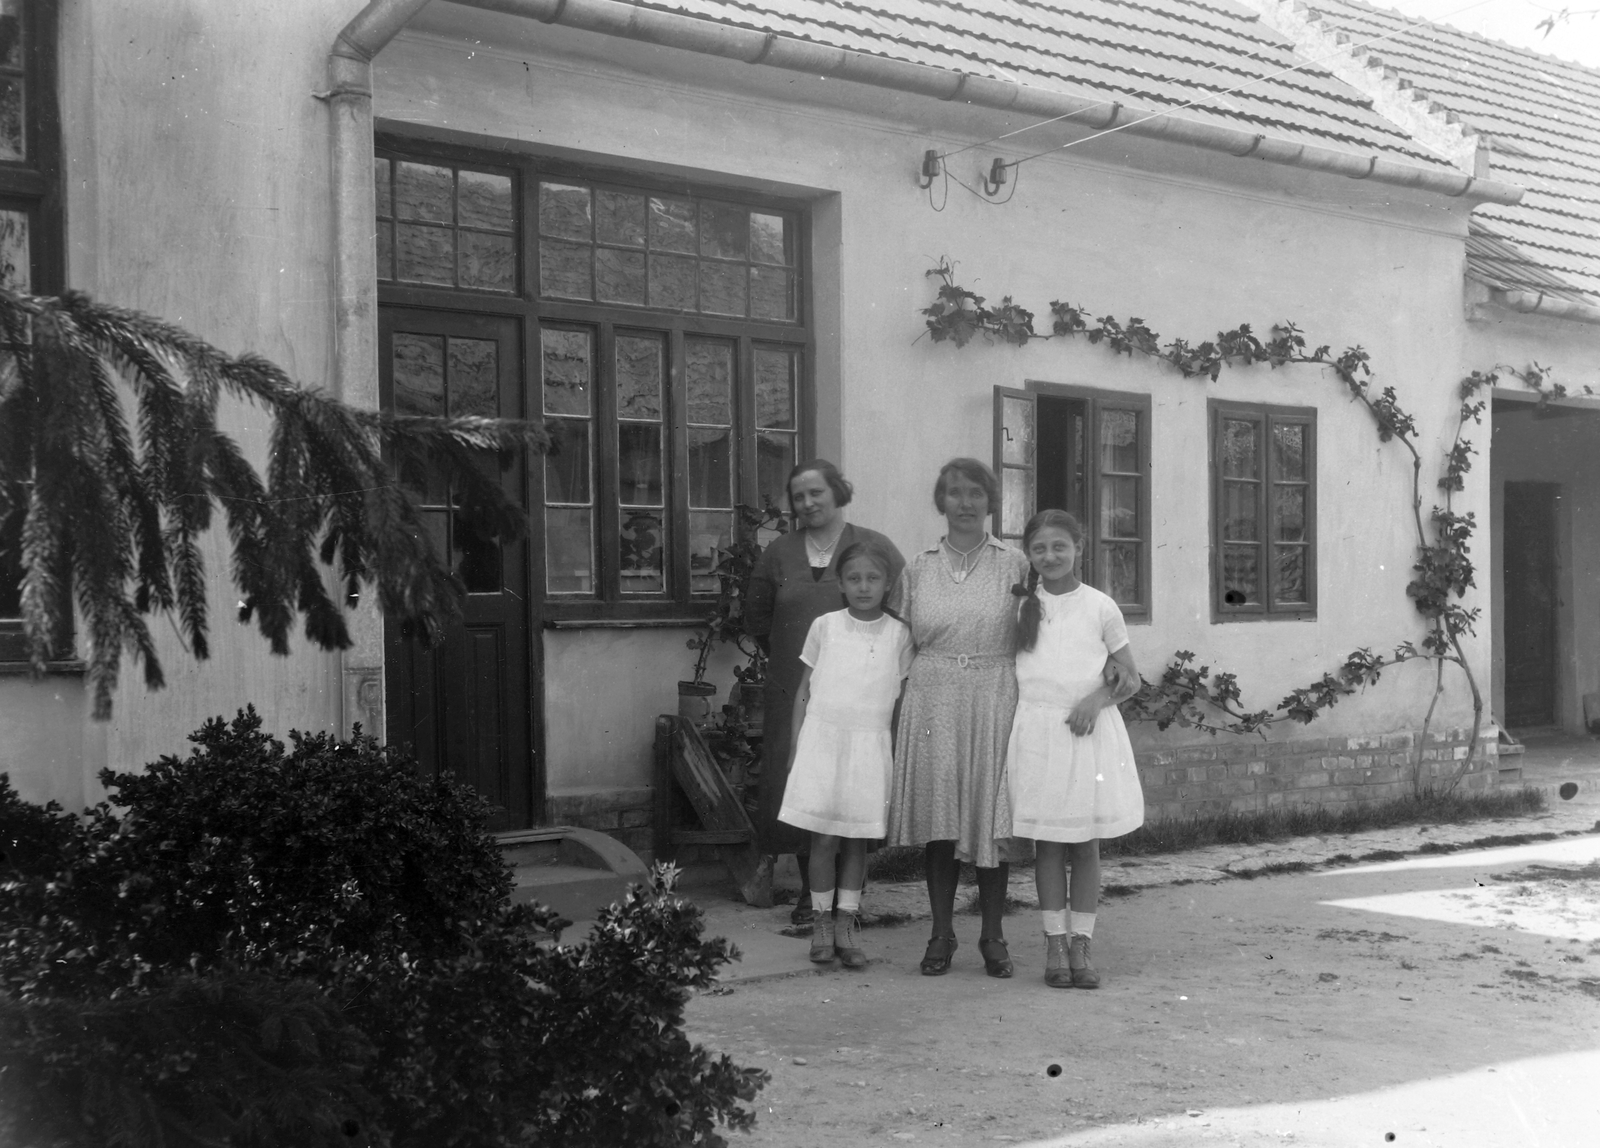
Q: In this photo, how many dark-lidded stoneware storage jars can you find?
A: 0